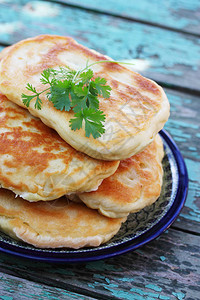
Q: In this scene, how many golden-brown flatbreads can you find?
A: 4